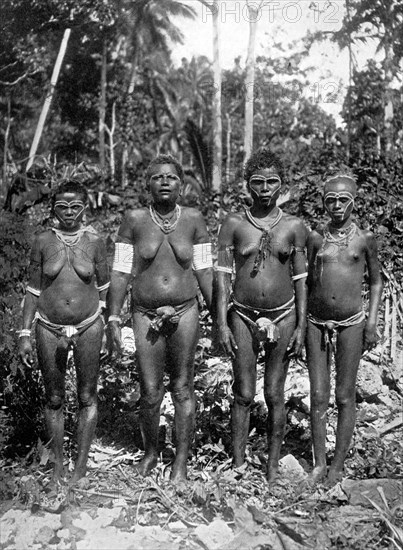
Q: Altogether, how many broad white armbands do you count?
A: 2